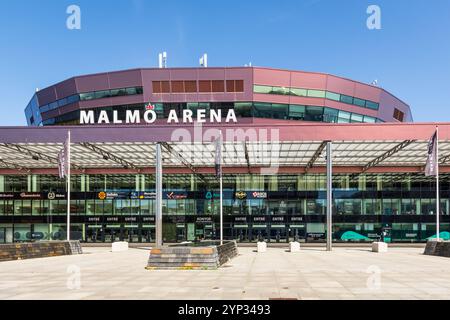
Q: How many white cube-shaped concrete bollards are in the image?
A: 4